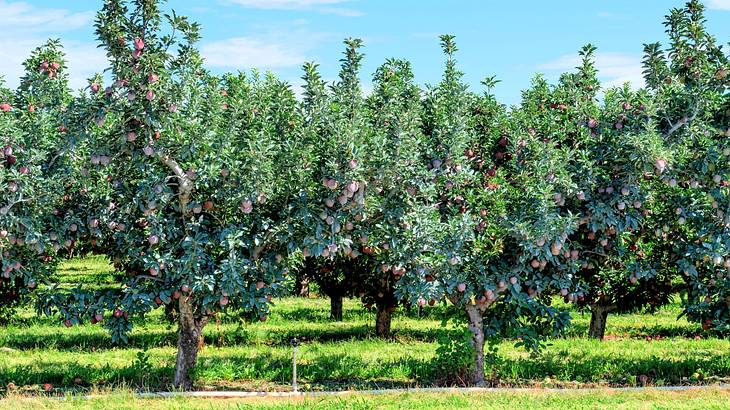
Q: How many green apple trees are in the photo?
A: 0